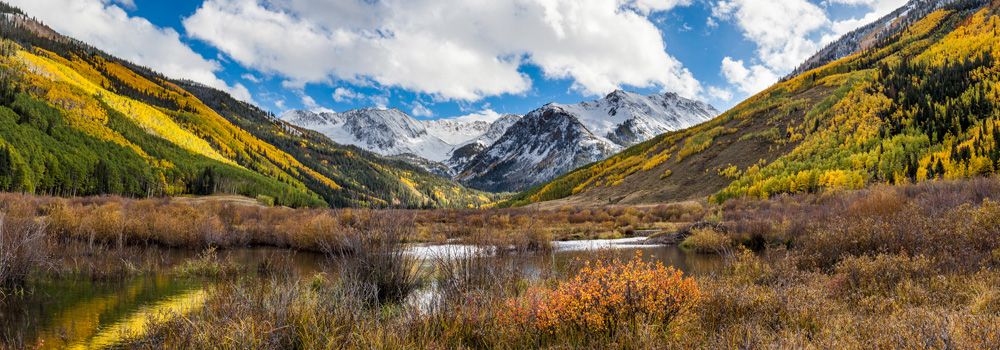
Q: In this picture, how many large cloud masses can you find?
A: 3